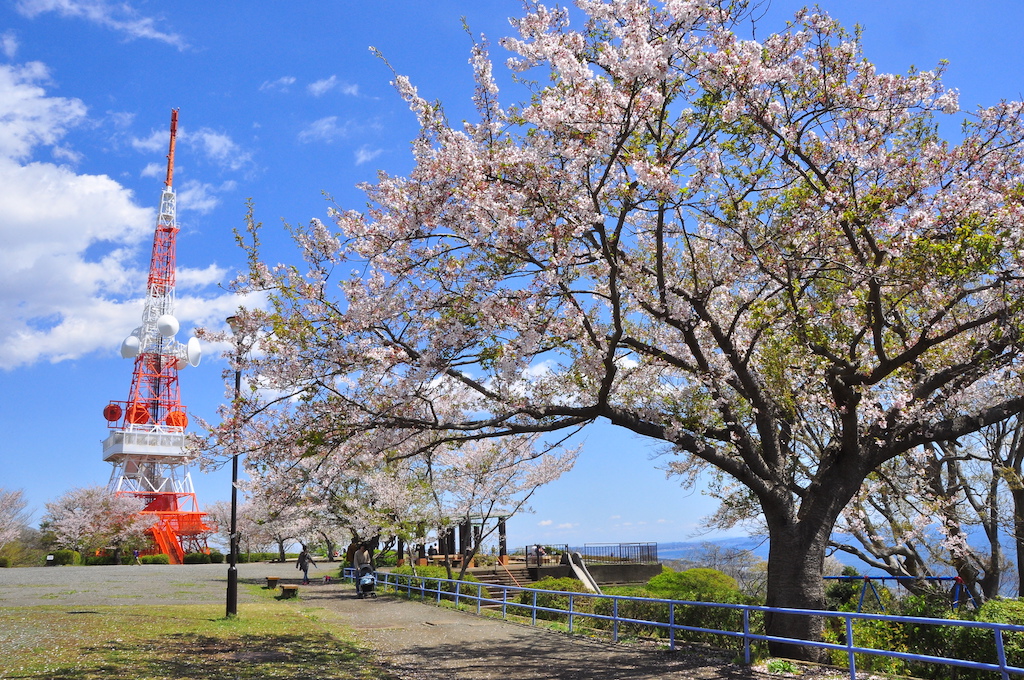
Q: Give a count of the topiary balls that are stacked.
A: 0